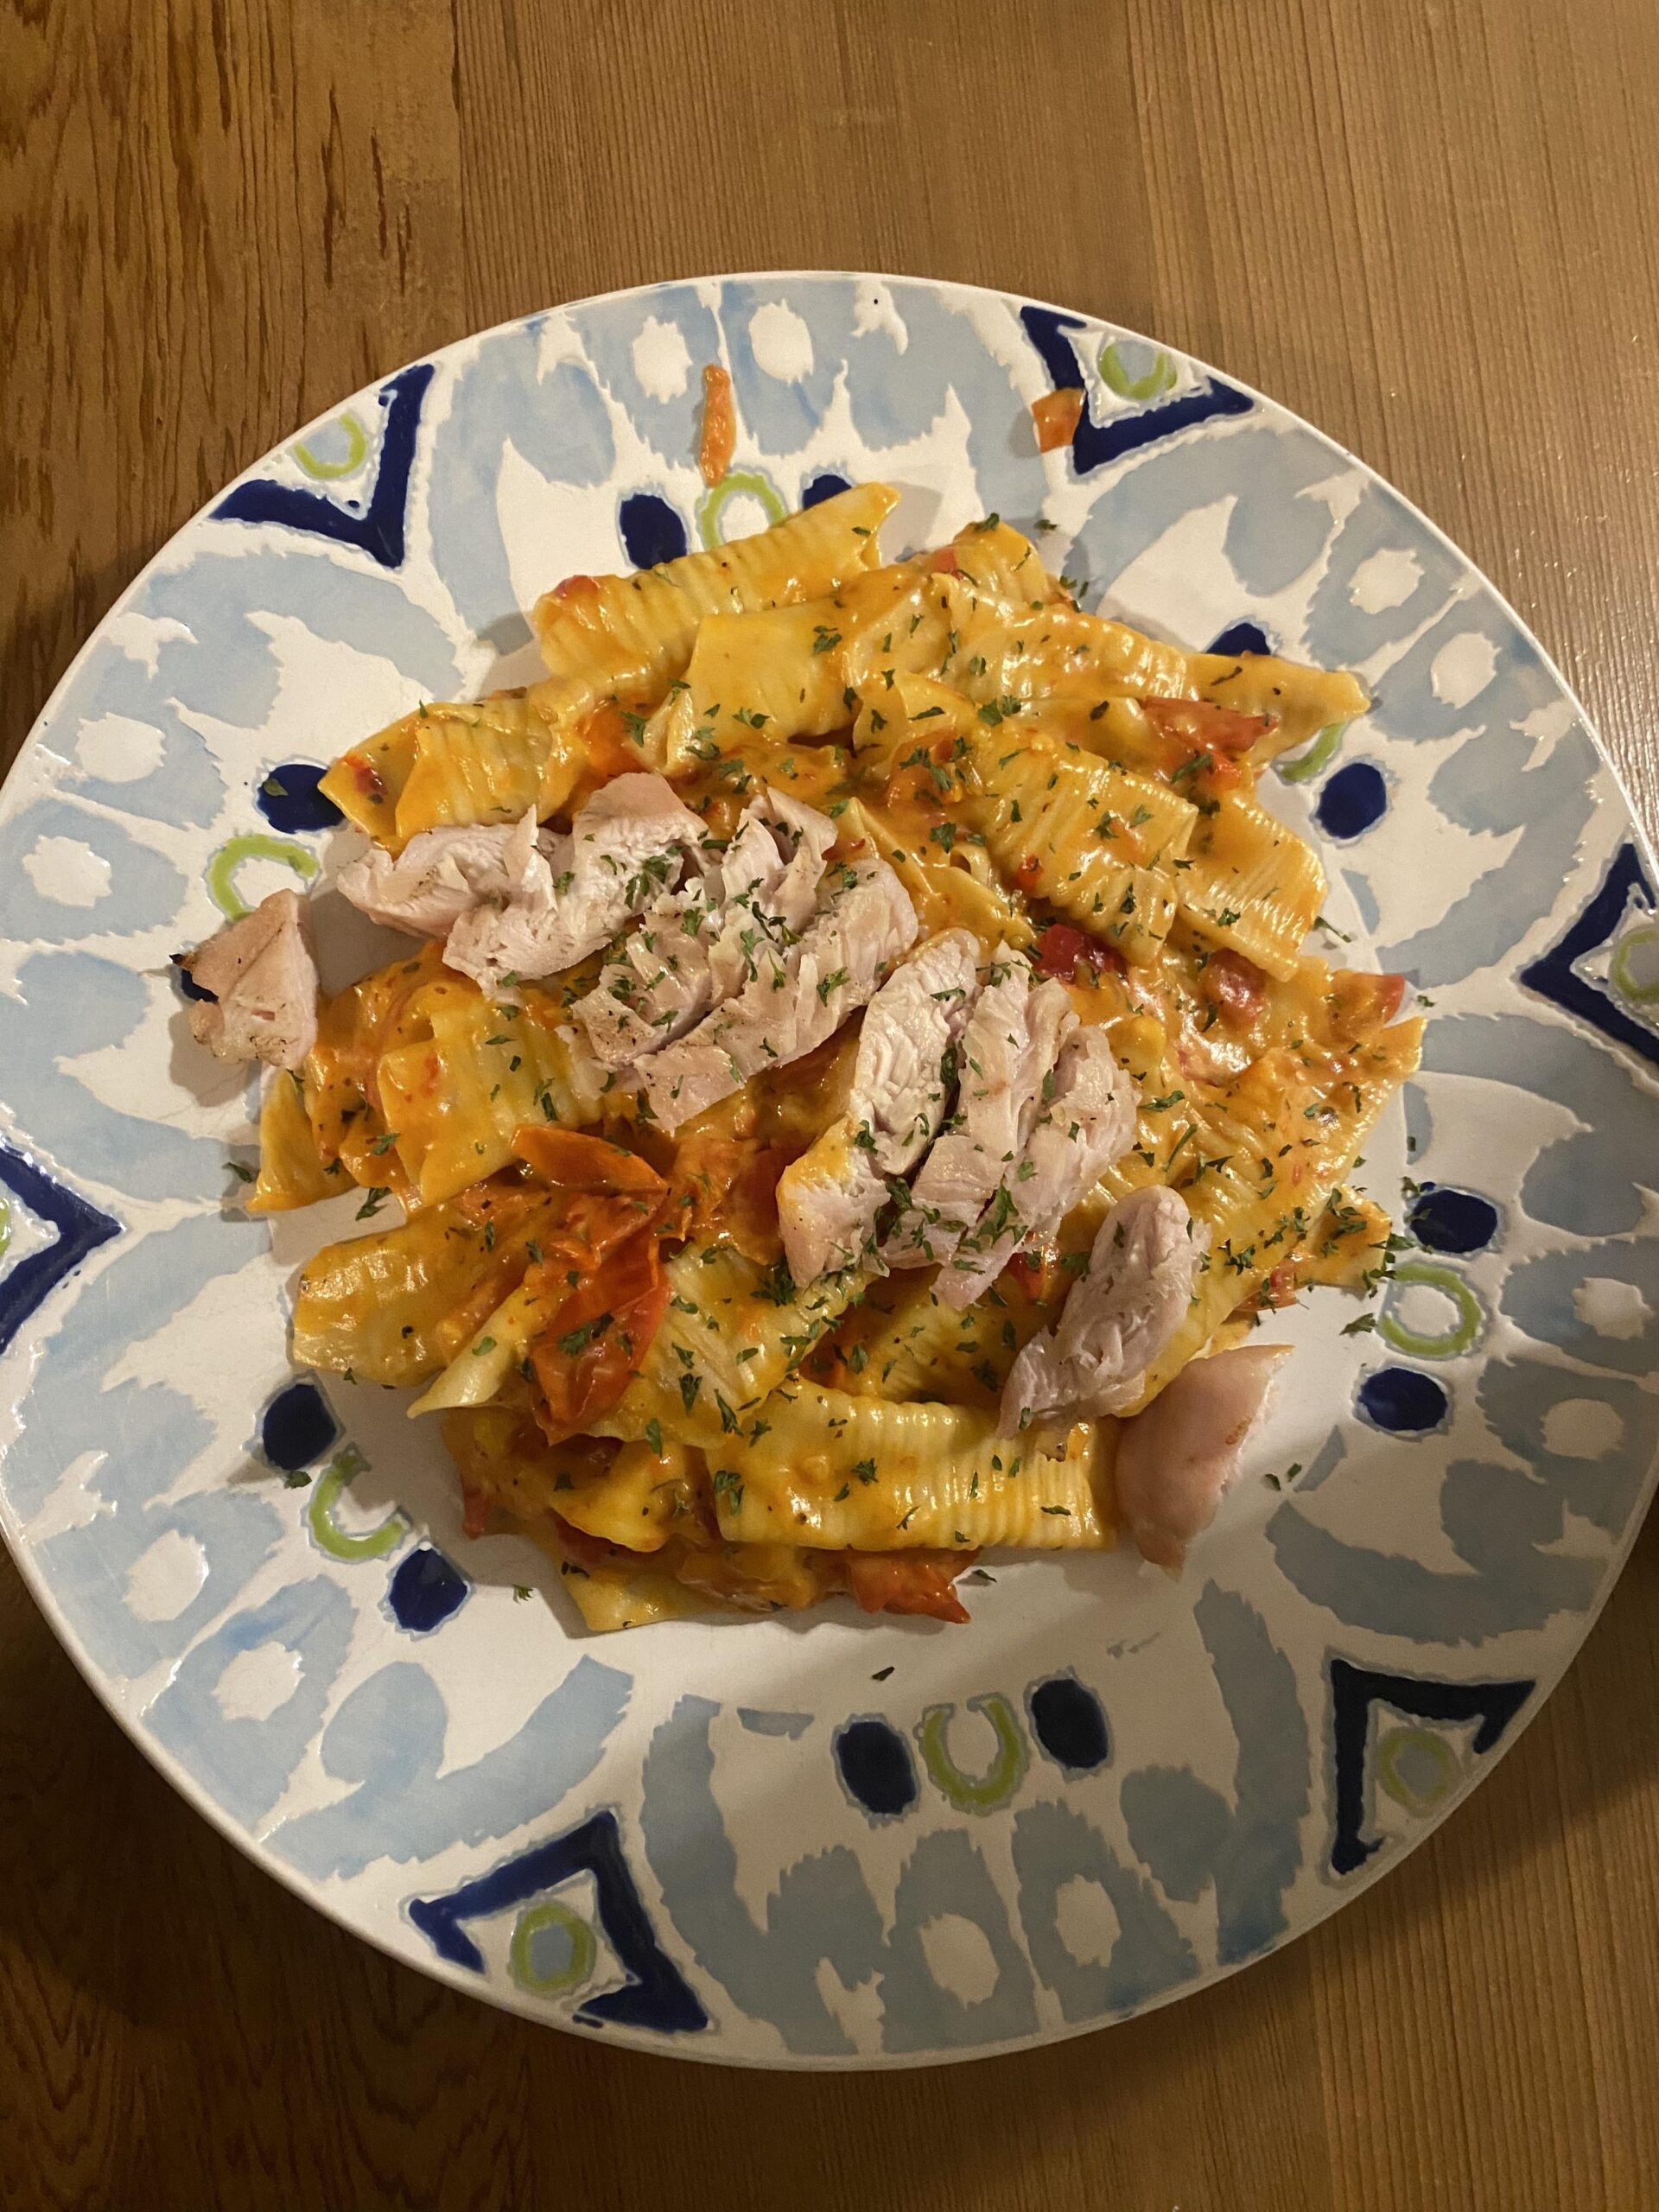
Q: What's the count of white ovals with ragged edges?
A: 12